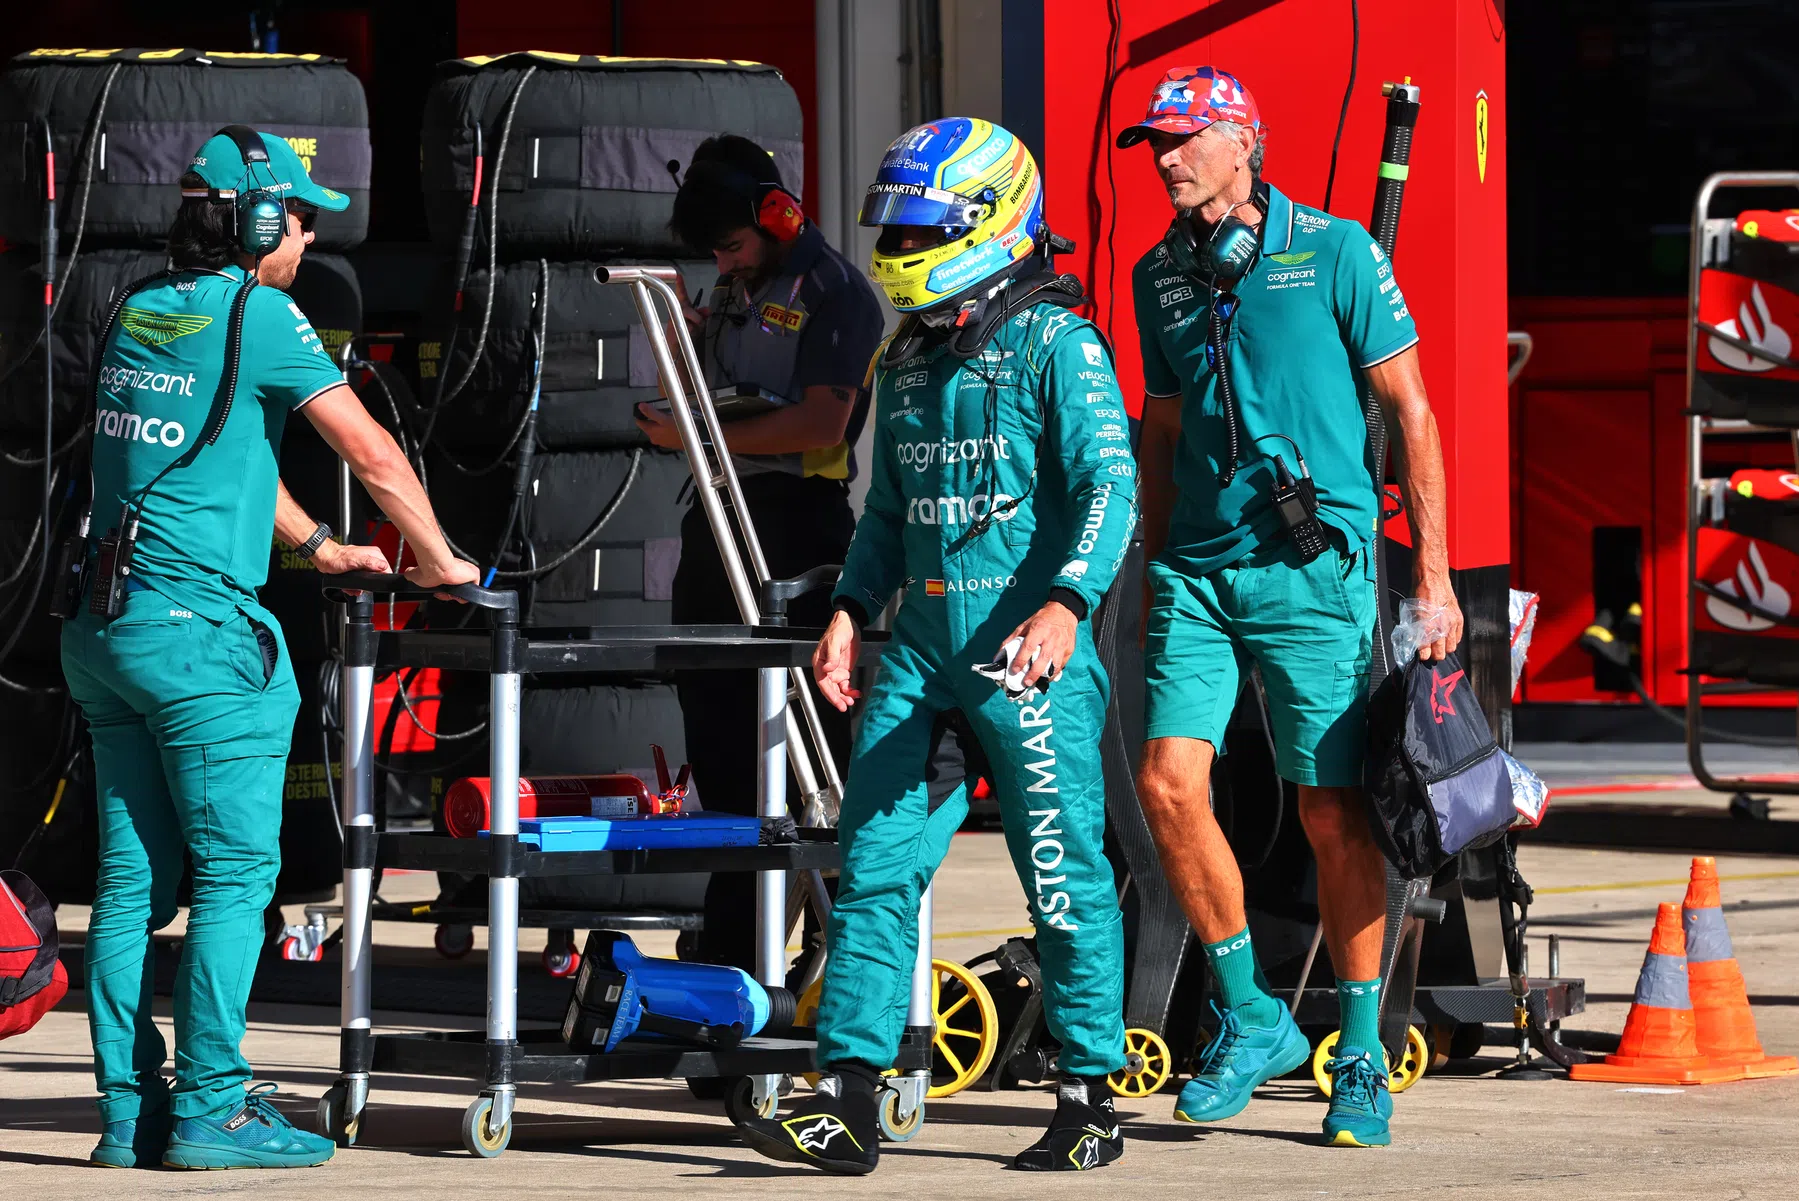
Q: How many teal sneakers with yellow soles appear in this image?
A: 4